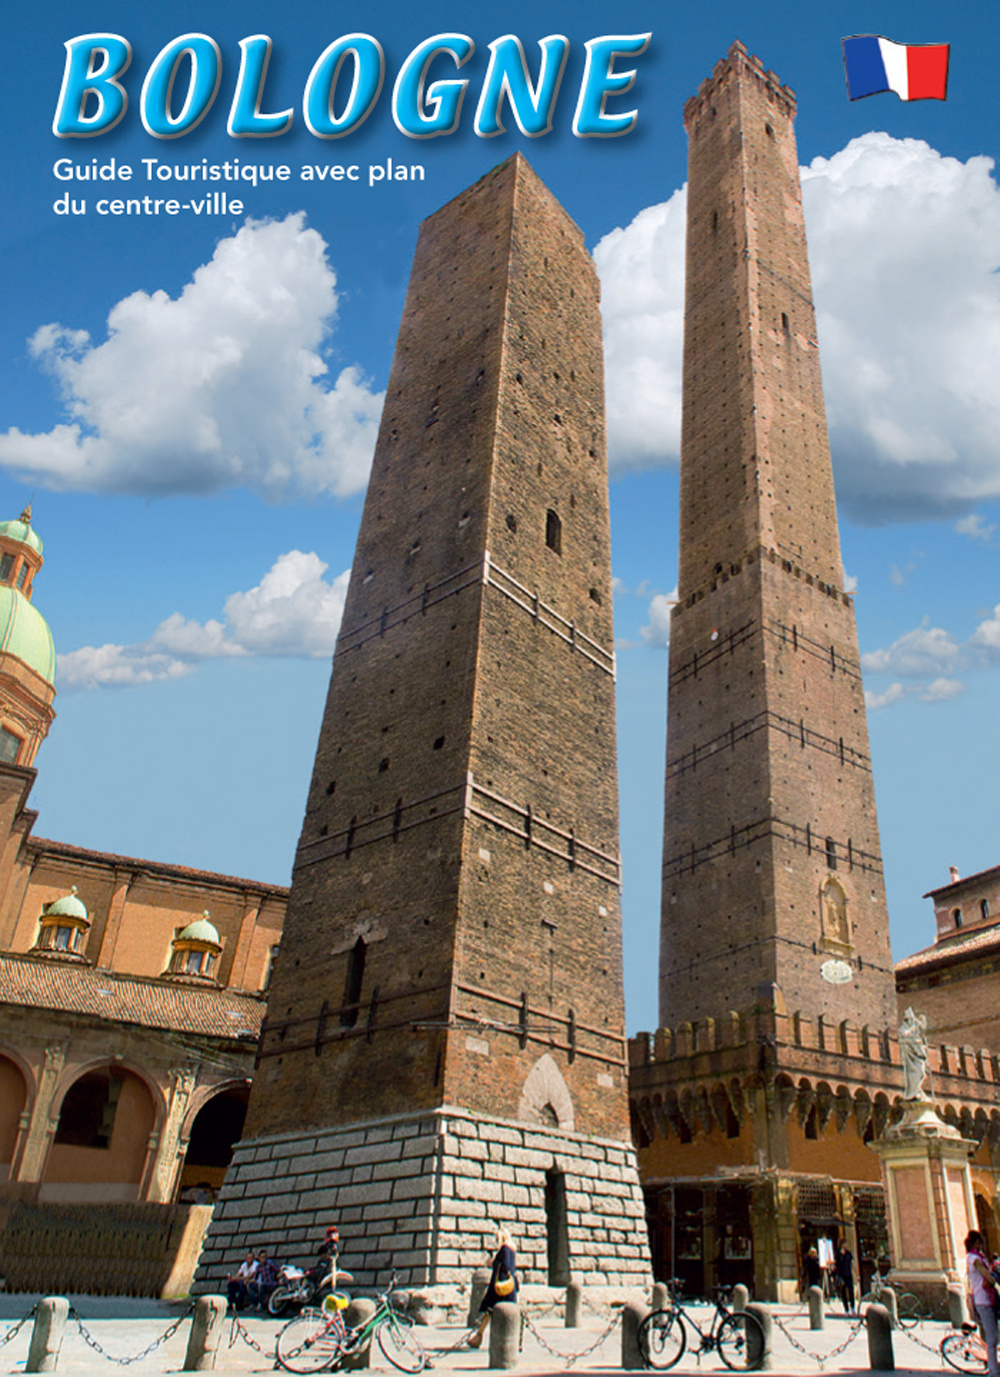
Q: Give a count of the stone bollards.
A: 14